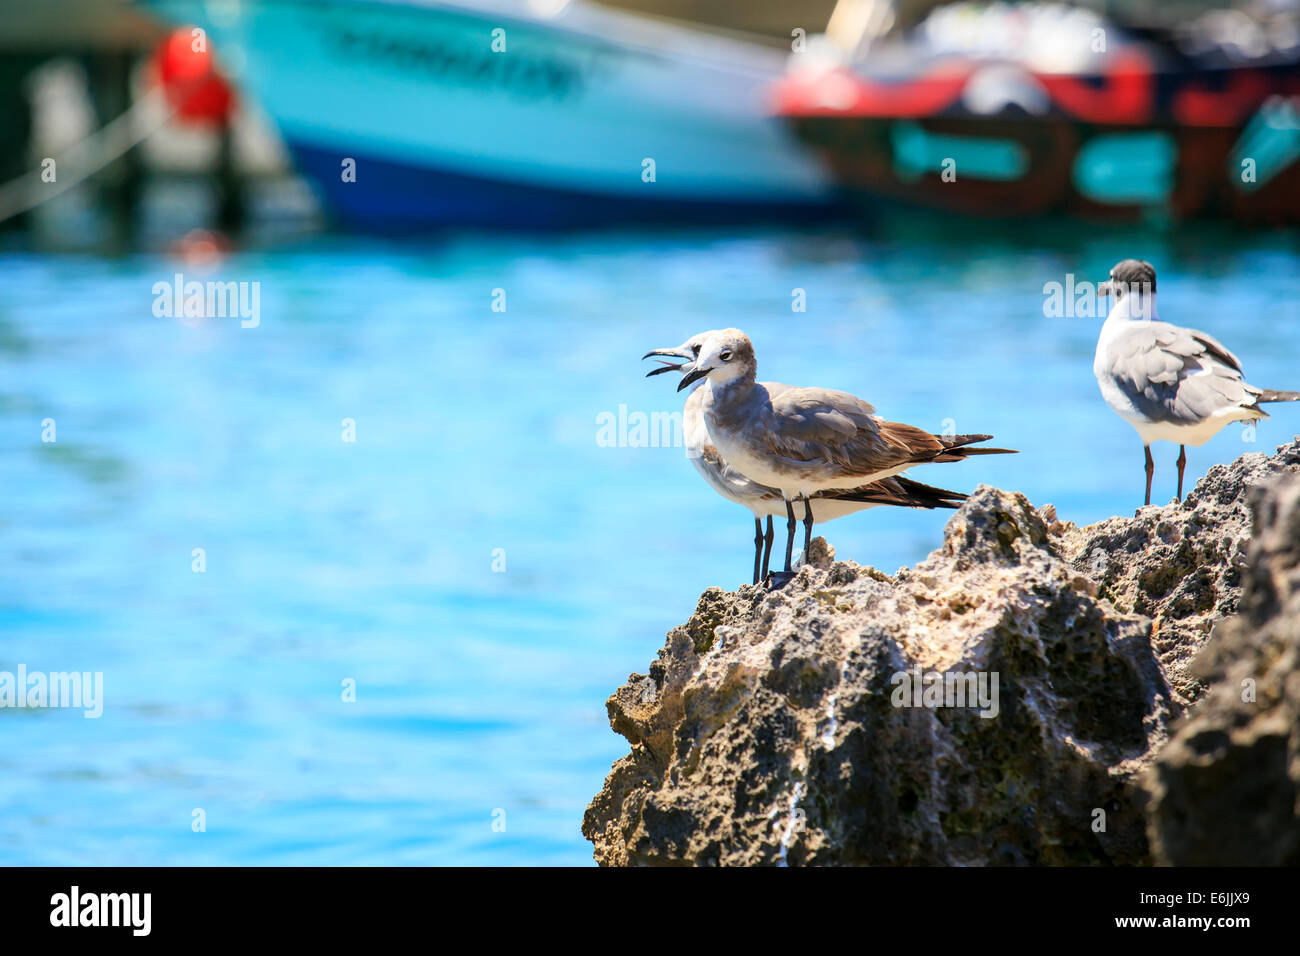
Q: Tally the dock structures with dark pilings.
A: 1